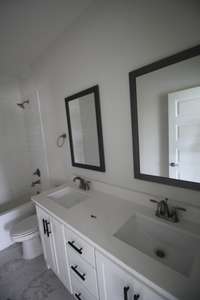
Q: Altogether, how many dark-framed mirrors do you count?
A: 2